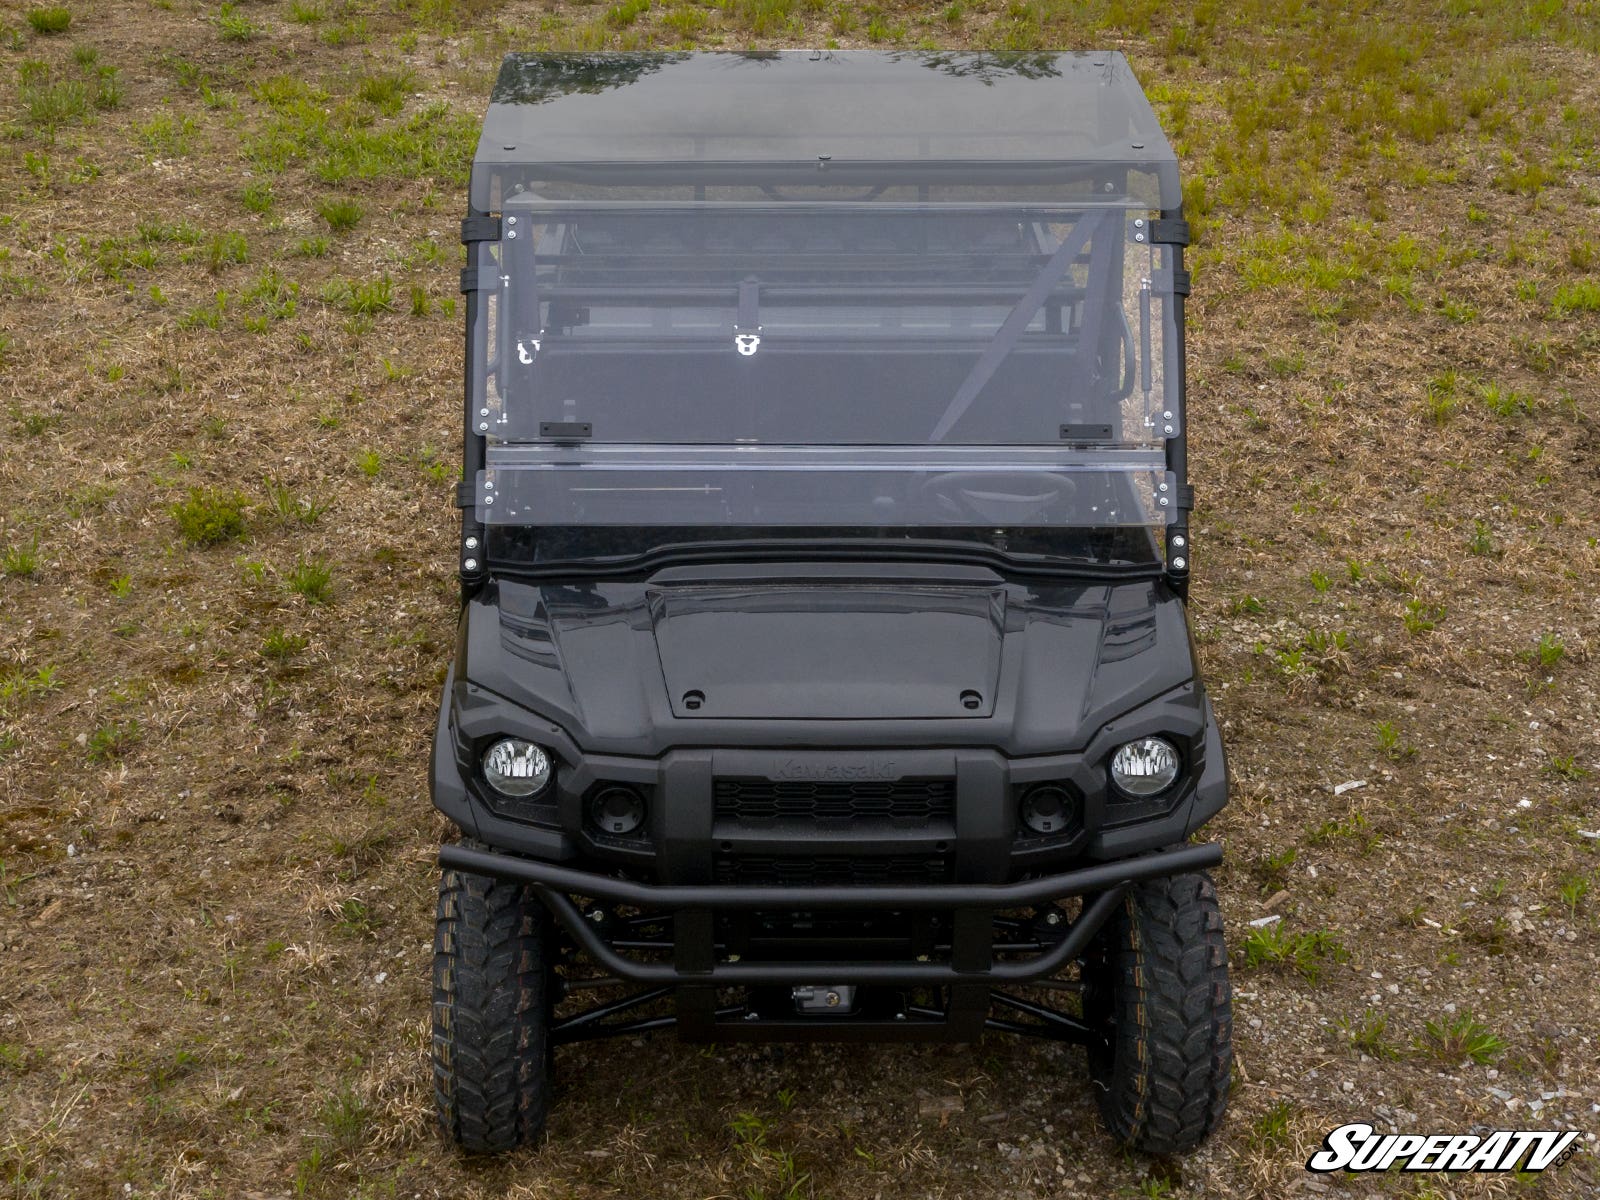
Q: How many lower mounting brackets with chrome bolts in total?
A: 2